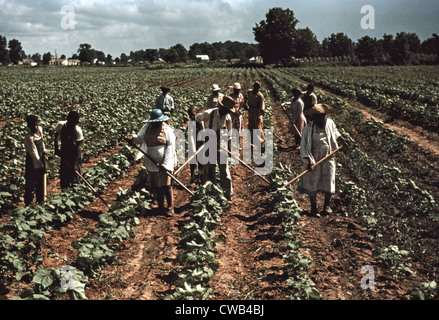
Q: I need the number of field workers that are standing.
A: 12